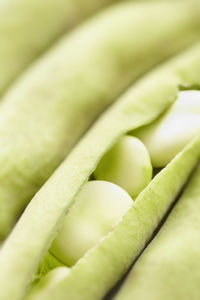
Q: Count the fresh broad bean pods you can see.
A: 4